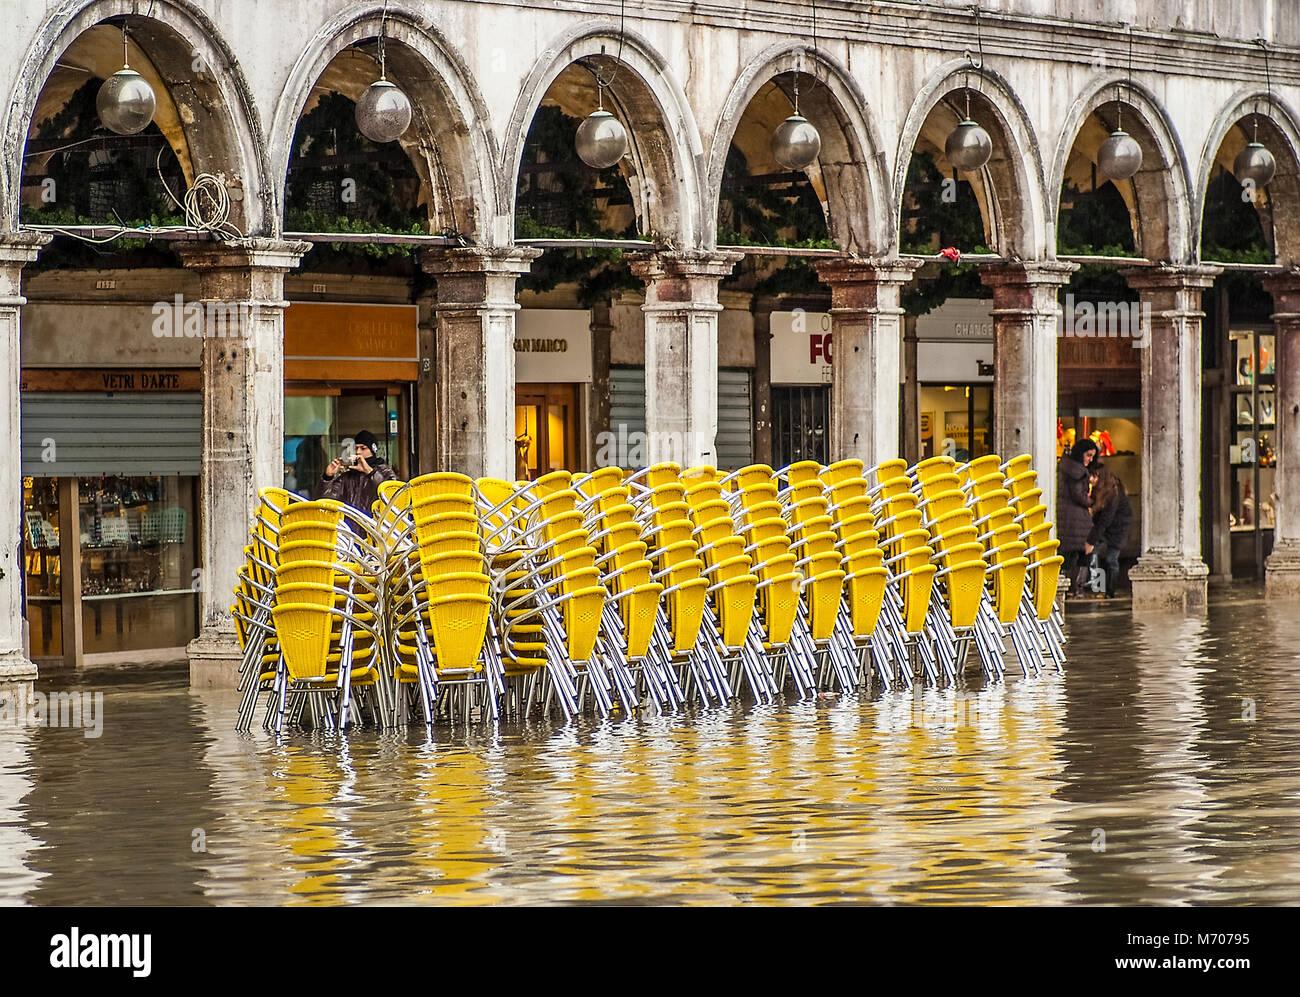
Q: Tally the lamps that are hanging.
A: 7